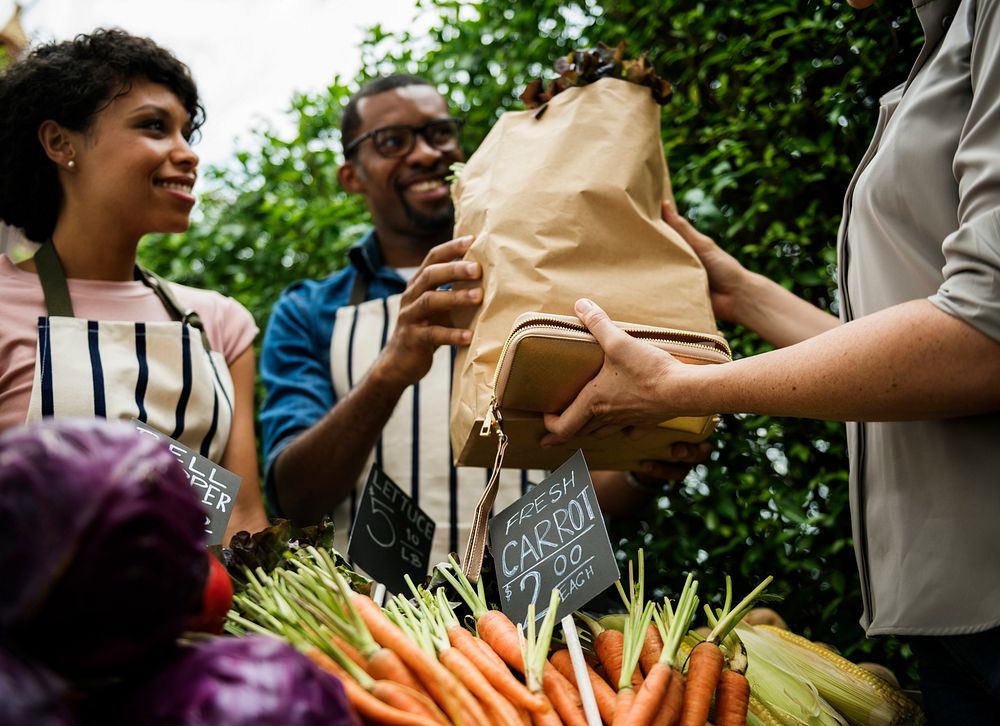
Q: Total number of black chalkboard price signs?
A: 3